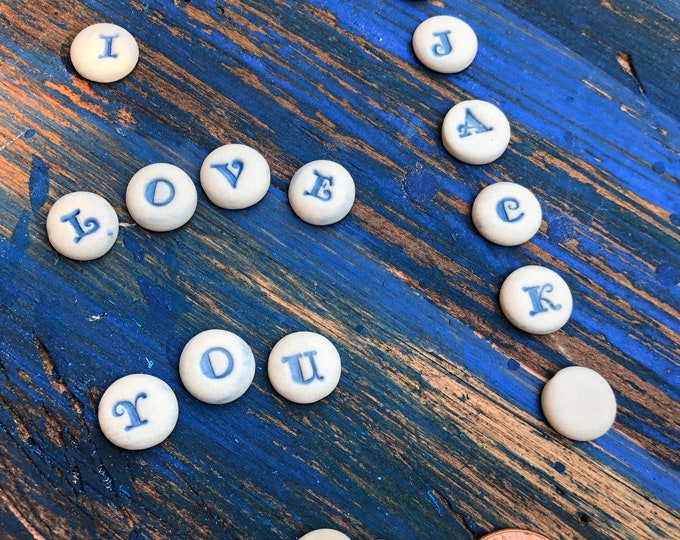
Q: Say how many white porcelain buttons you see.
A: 14